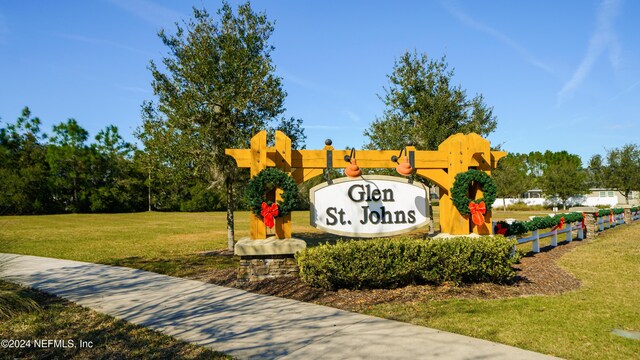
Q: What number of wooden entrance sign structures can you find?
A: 1